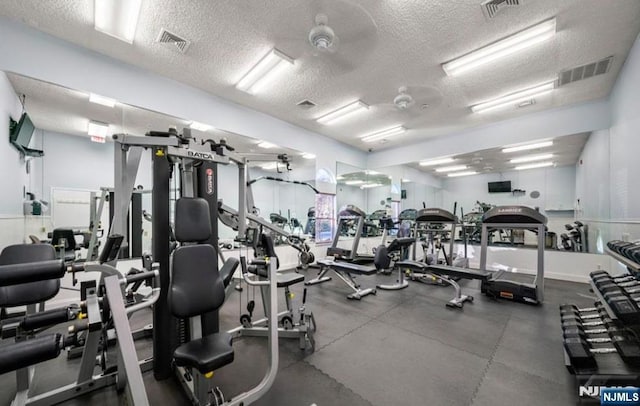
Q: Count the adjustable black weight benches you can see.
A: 2